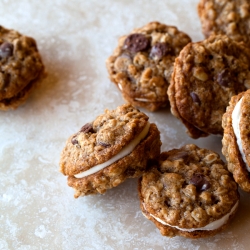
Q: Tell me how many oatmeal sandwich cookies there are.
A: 7